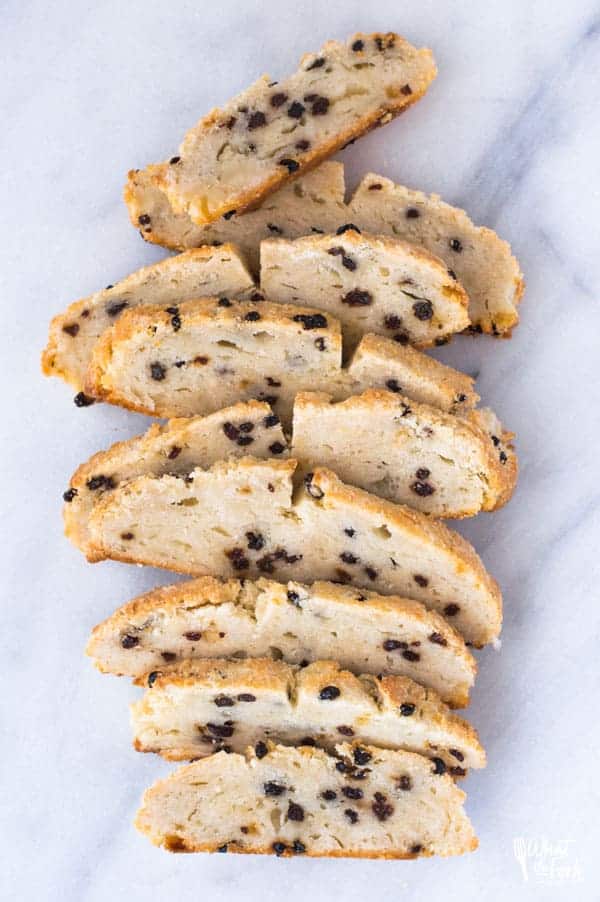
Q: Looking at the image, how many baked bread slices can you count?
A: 9